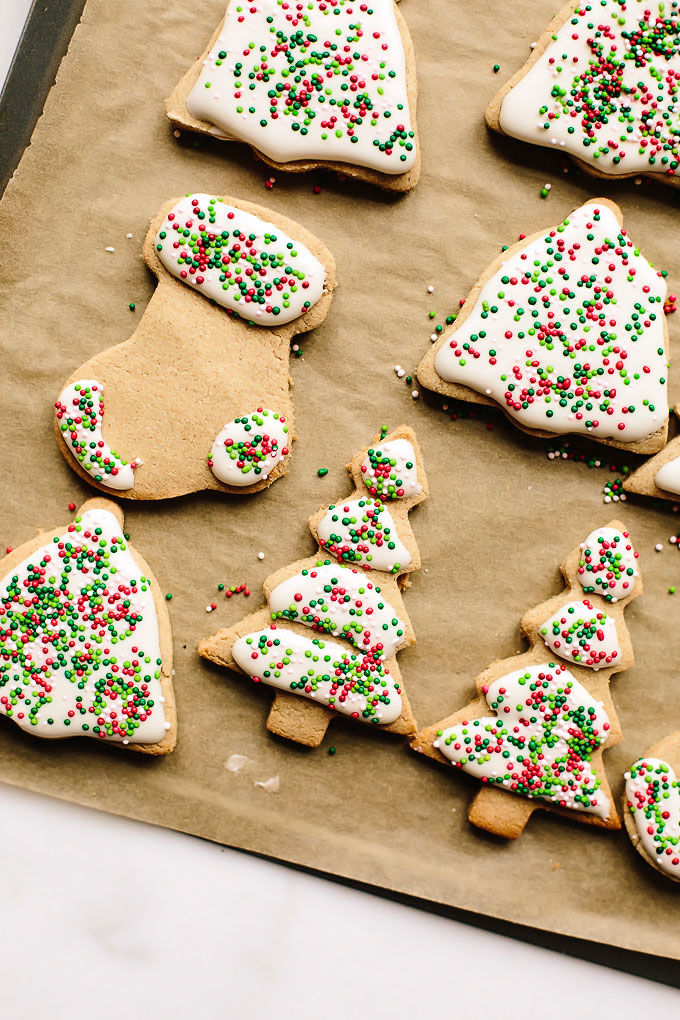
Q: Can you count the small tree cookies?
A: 2